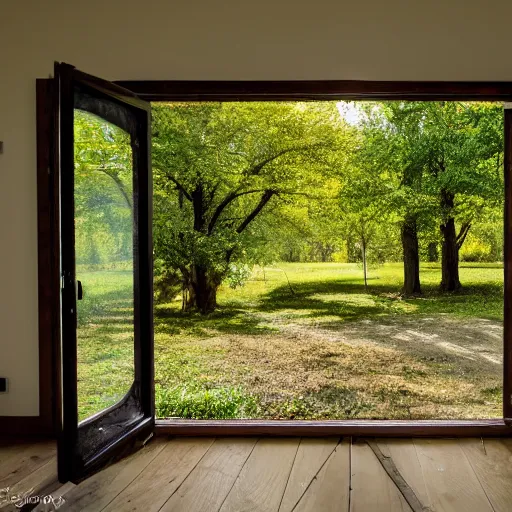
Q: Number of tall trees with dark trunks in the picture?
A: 3